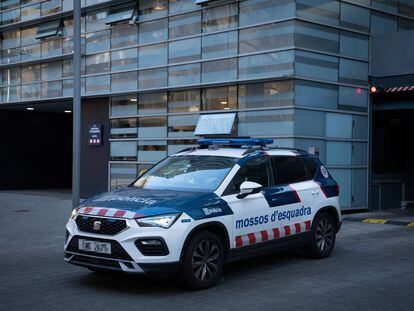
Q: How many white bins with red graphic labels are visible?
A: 0